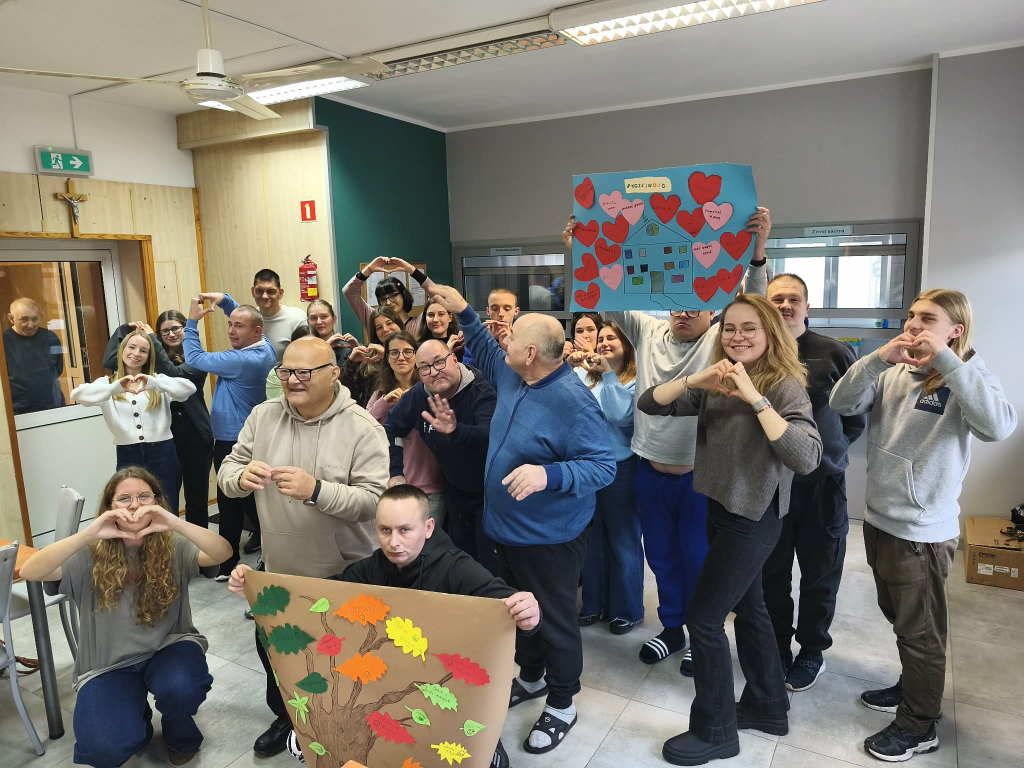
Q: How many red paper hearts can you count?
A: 12